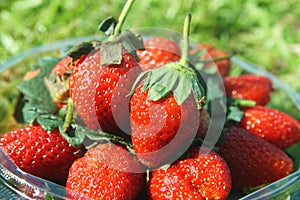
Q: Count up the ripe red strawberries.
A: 11